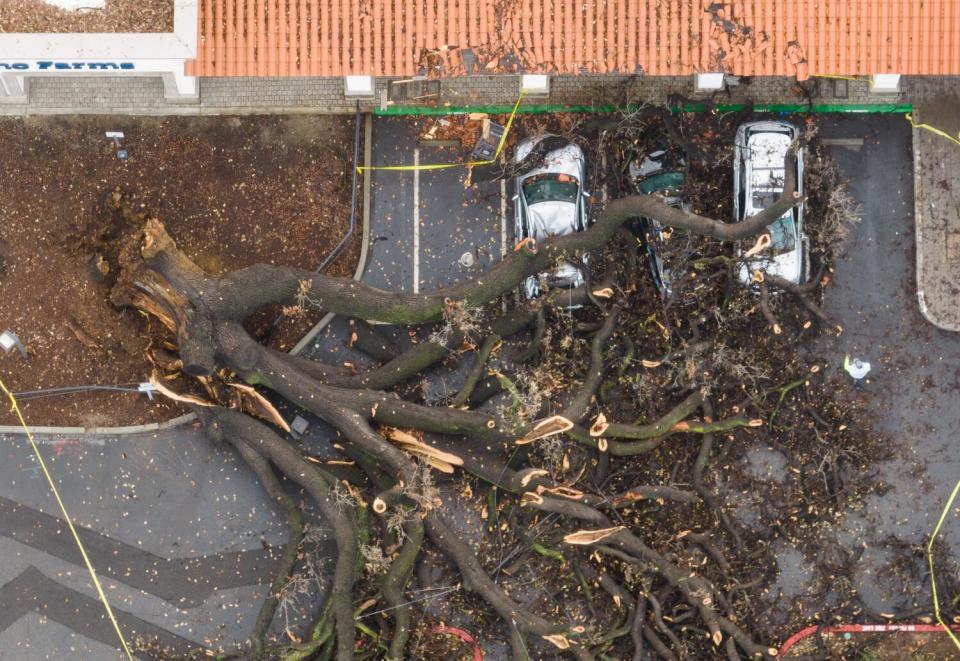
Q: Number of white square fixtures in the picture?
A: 4